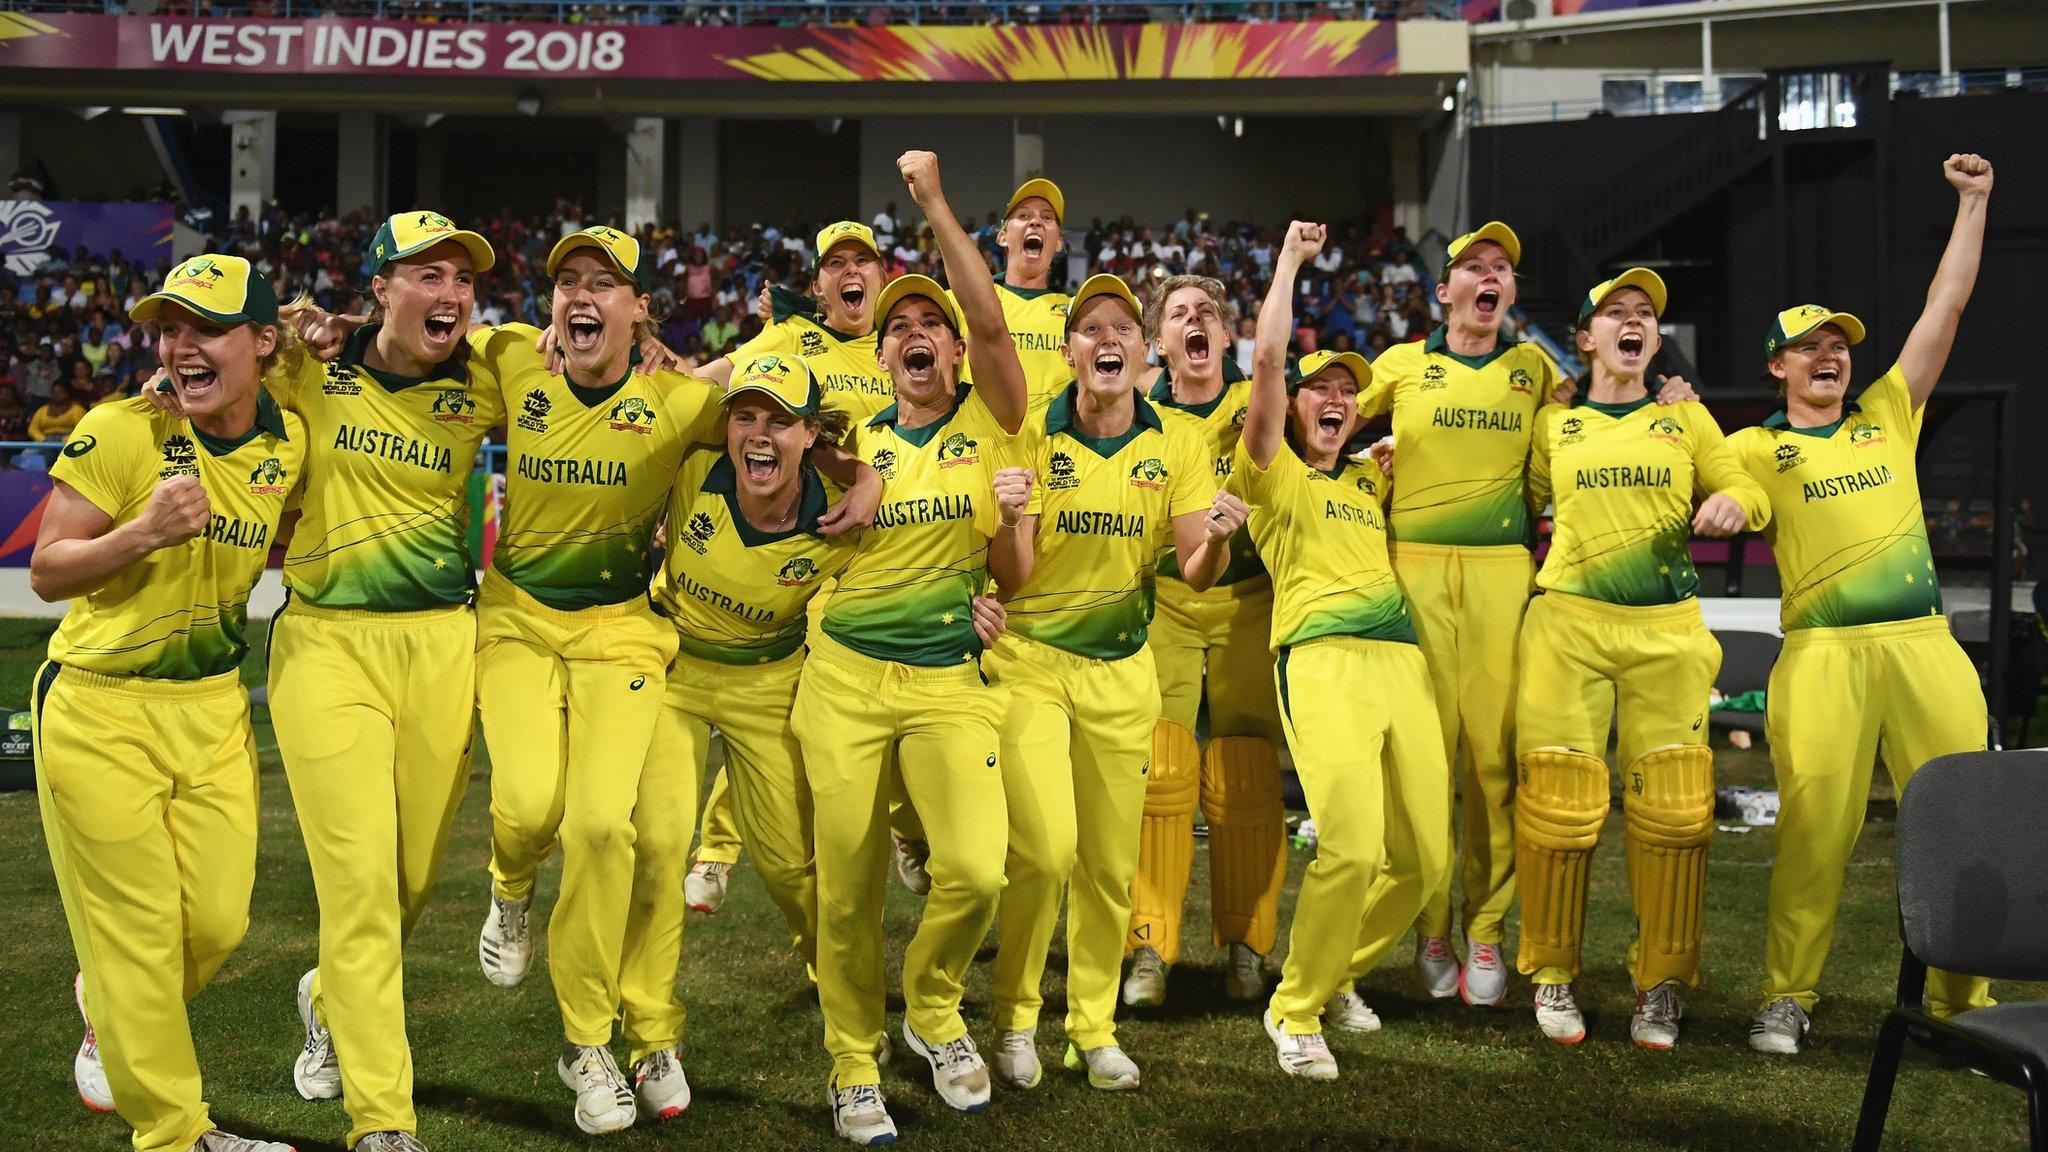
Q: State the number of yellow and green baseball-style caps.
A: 12